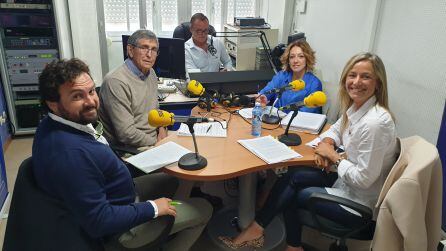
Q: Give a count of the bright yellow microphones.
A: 4